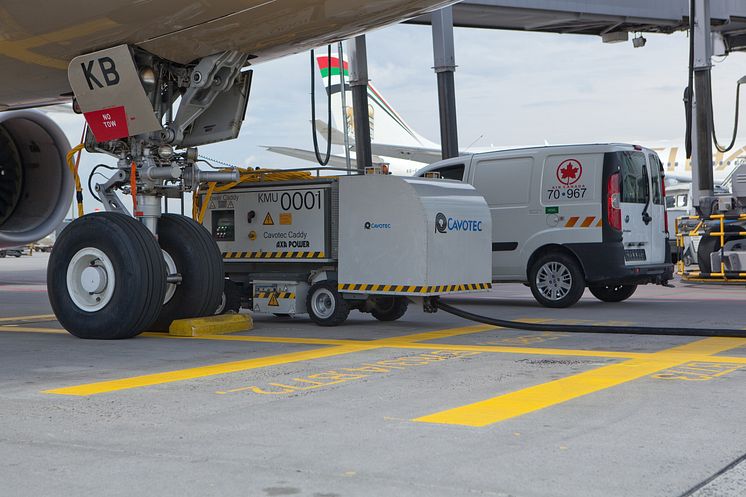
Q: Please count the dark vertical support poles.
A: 3